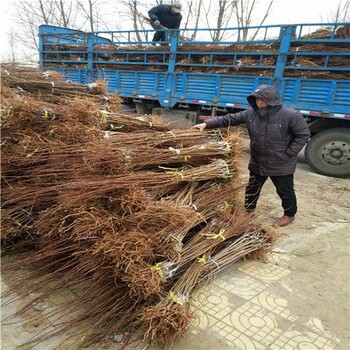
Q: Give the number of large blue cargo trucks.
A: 1